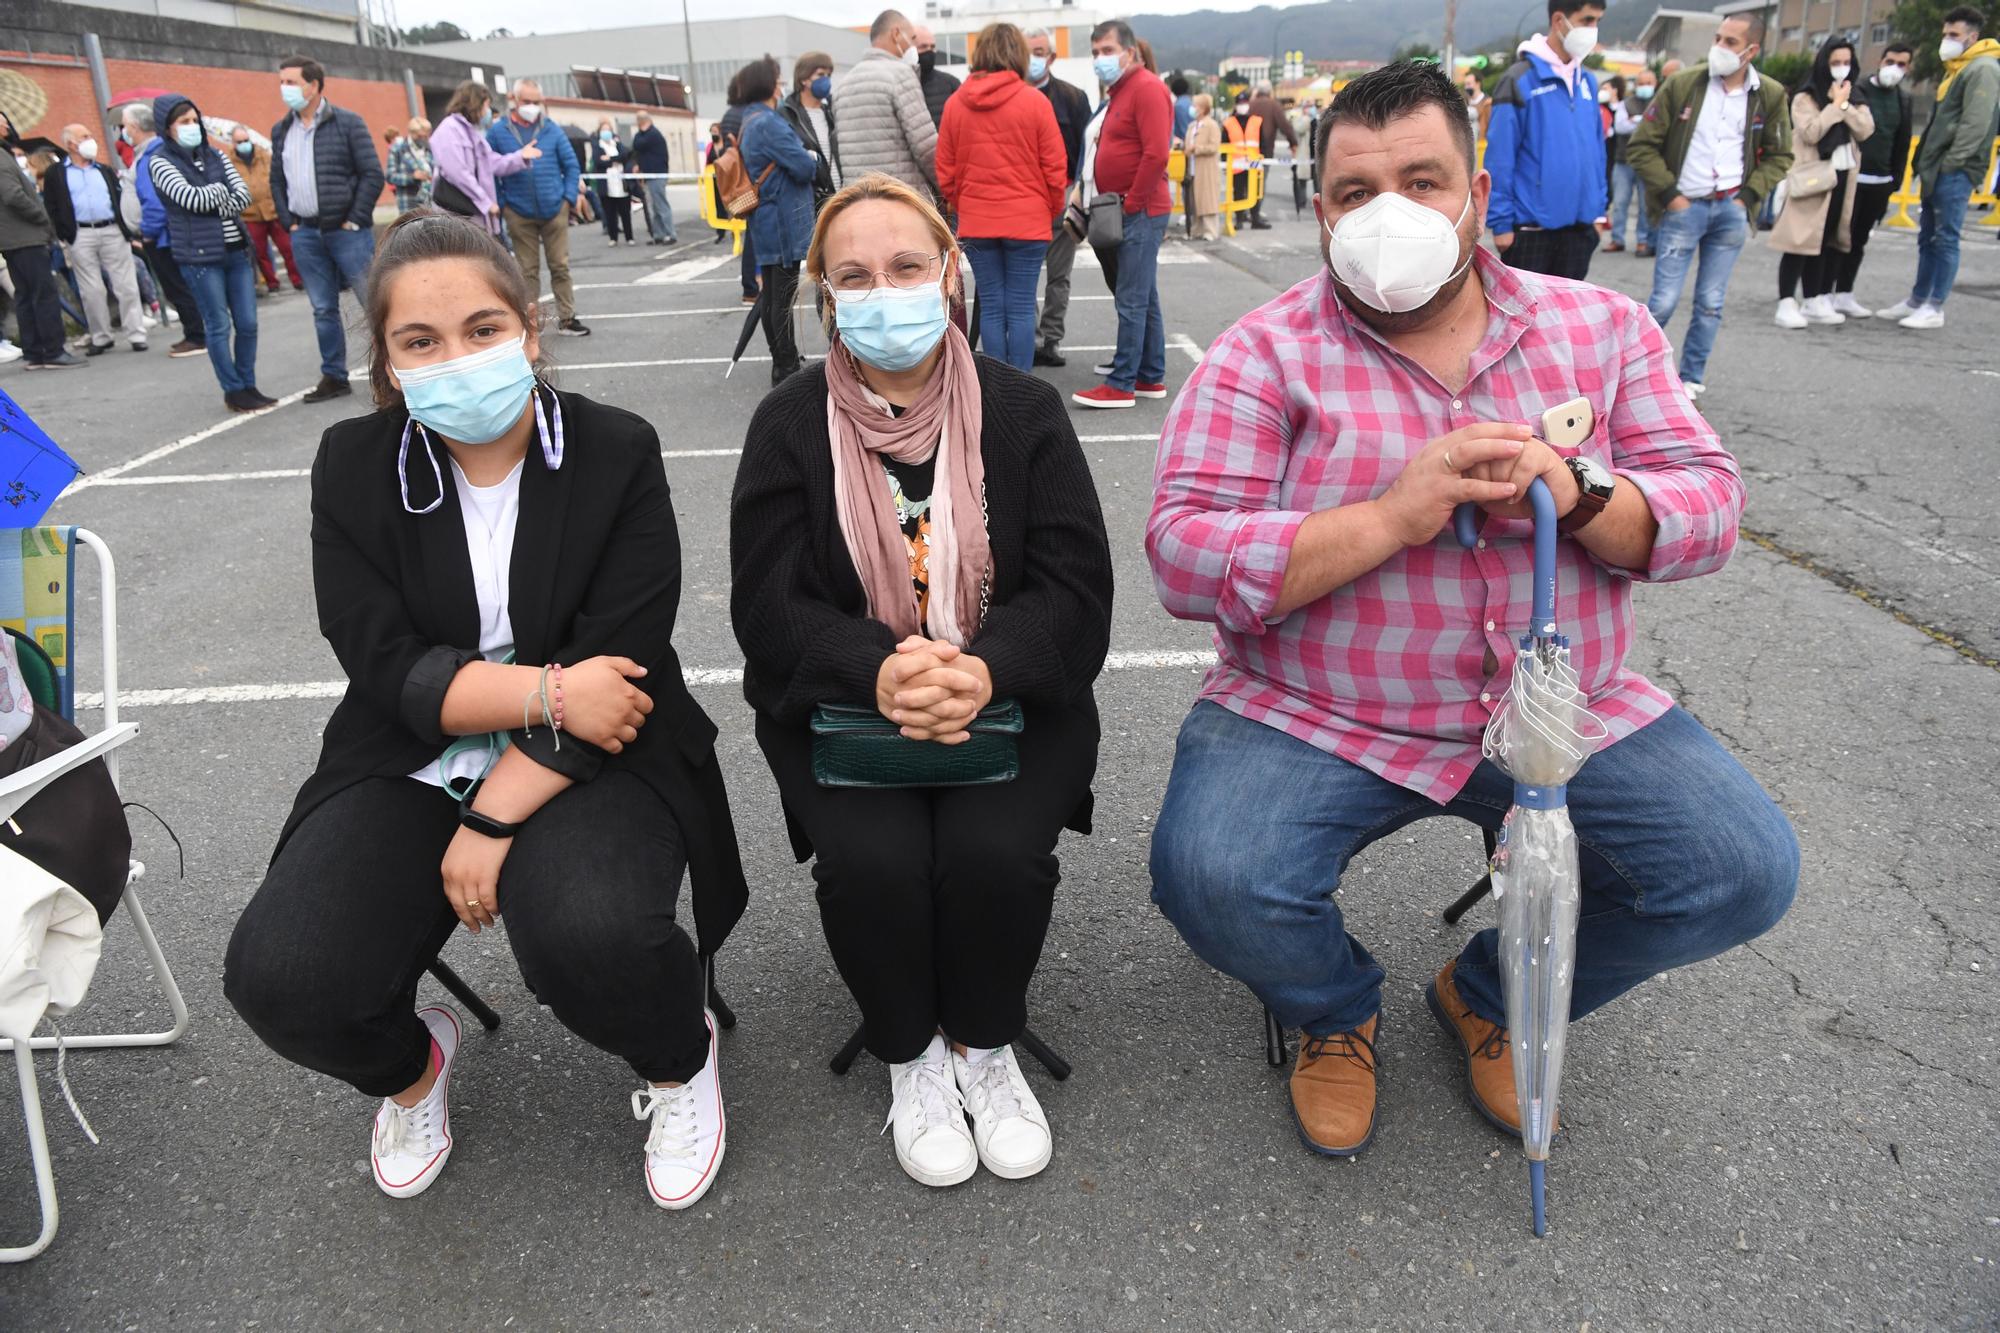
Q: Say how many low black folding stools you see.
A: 3